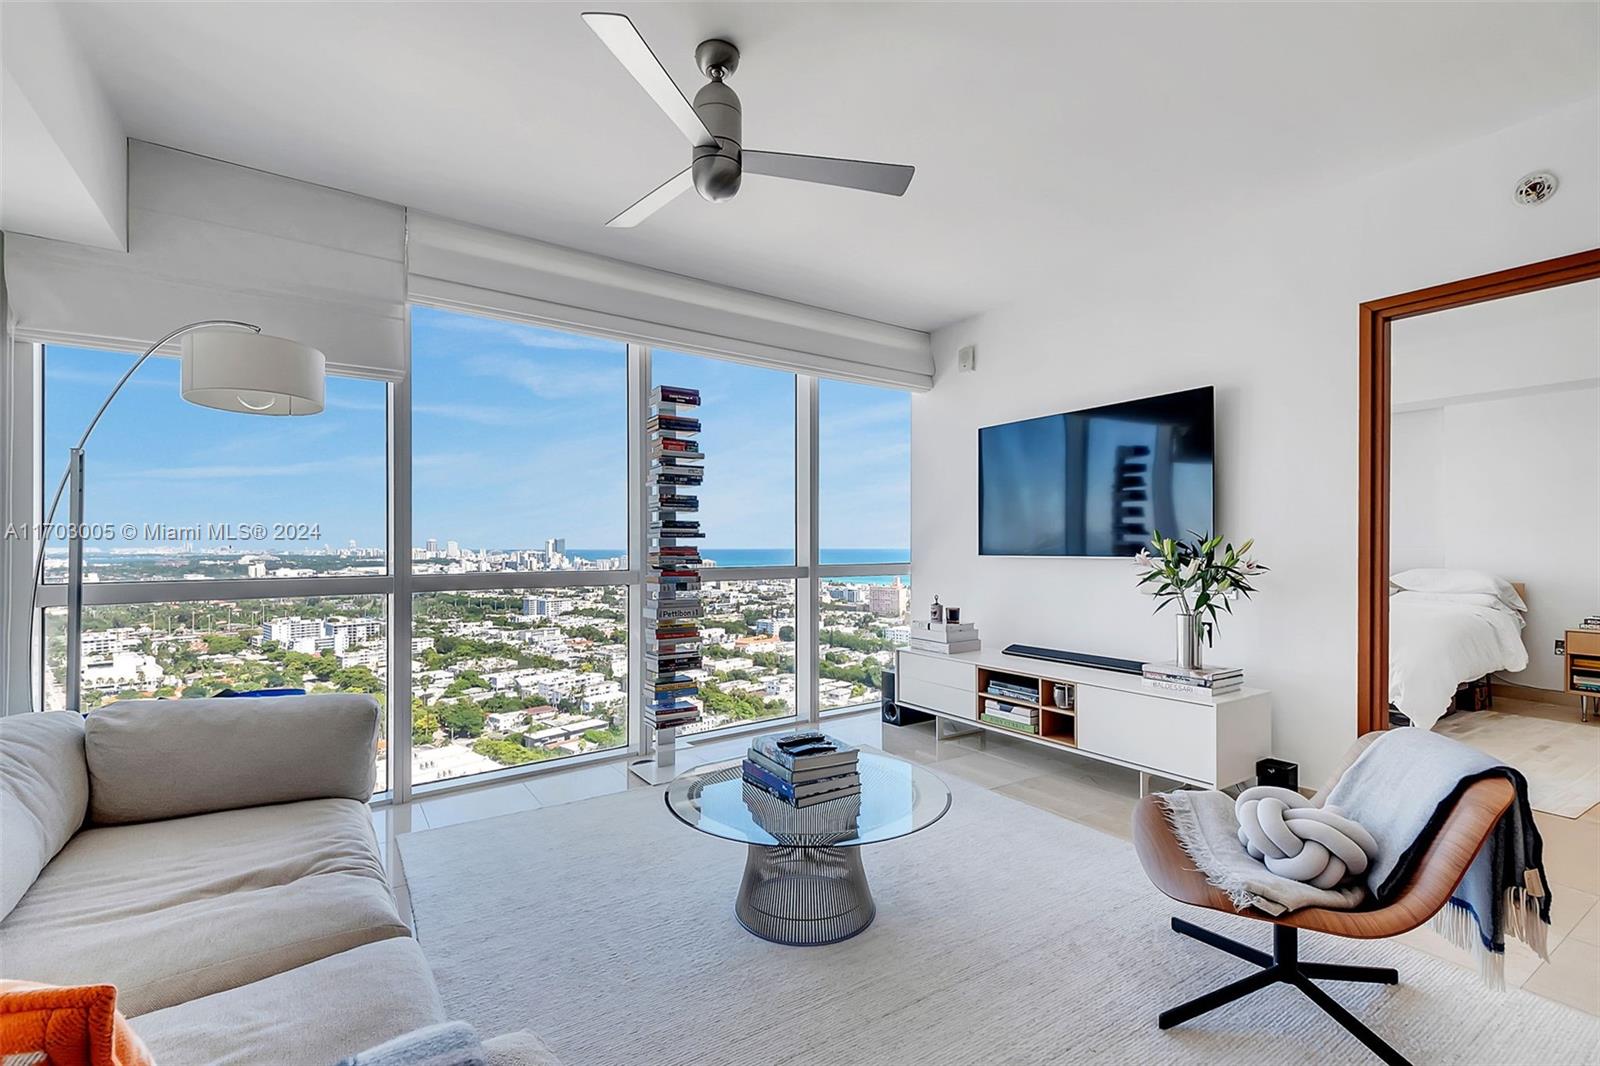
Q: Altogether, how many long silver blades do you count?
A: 3